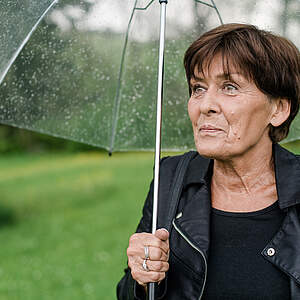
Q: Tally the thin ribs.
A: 3